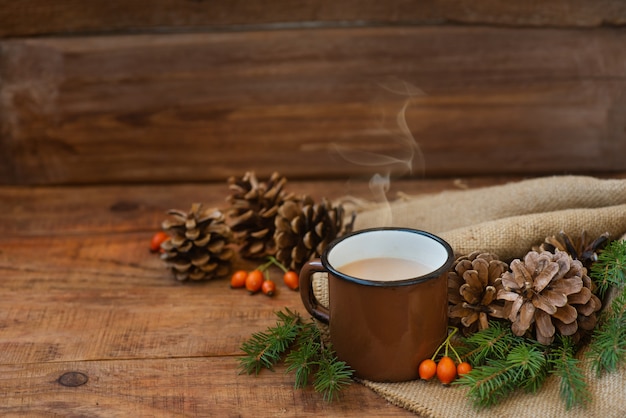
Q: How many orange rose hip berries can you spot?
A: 8